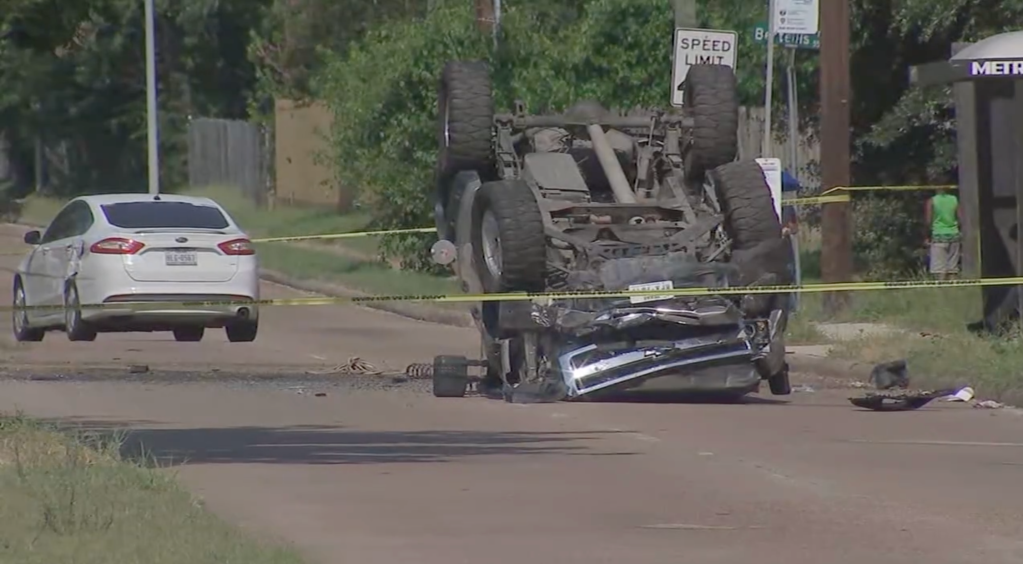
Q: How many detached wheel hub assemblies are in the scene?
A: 0